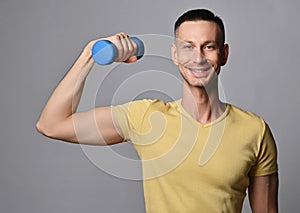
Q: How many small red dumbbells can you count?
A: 0